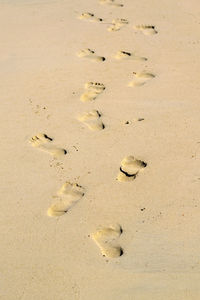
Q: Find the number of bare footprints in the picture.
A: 13